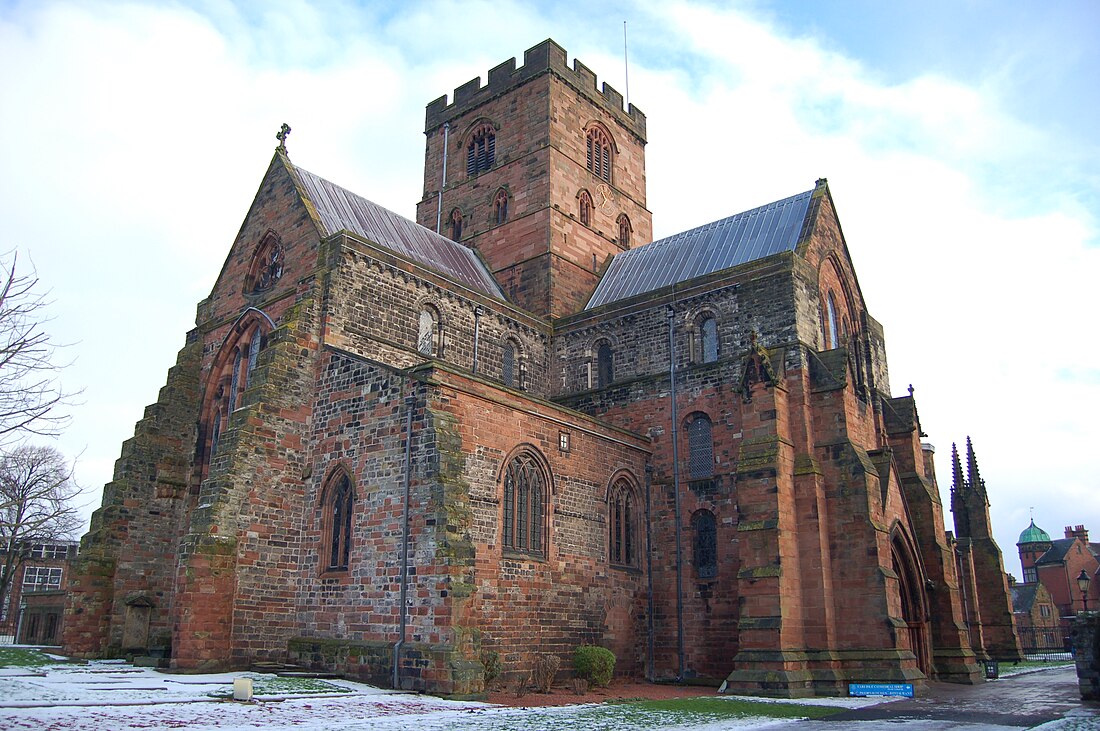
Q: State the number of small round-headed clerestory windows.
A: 4